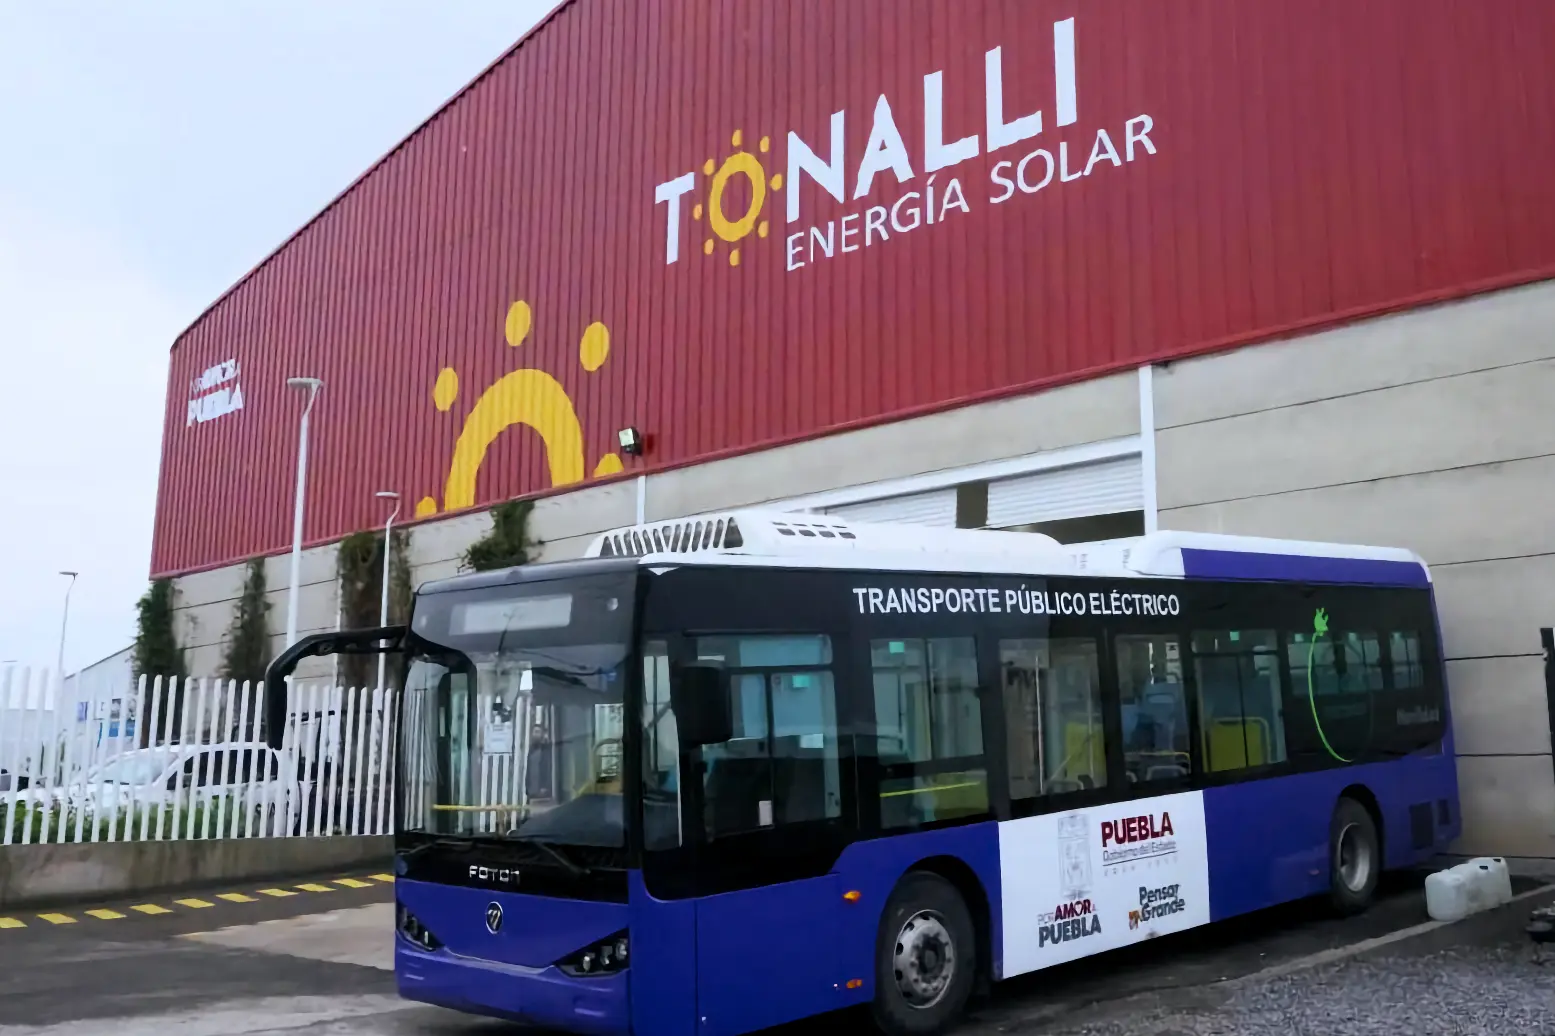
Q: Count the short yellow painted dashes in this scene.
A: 10